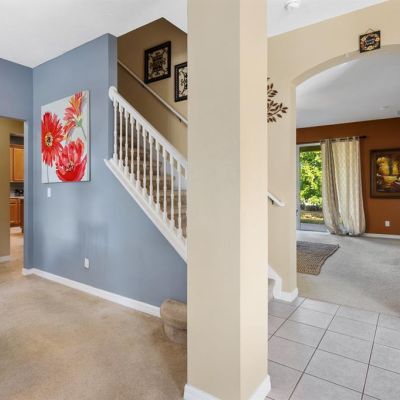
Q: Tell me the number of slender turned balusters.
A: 11